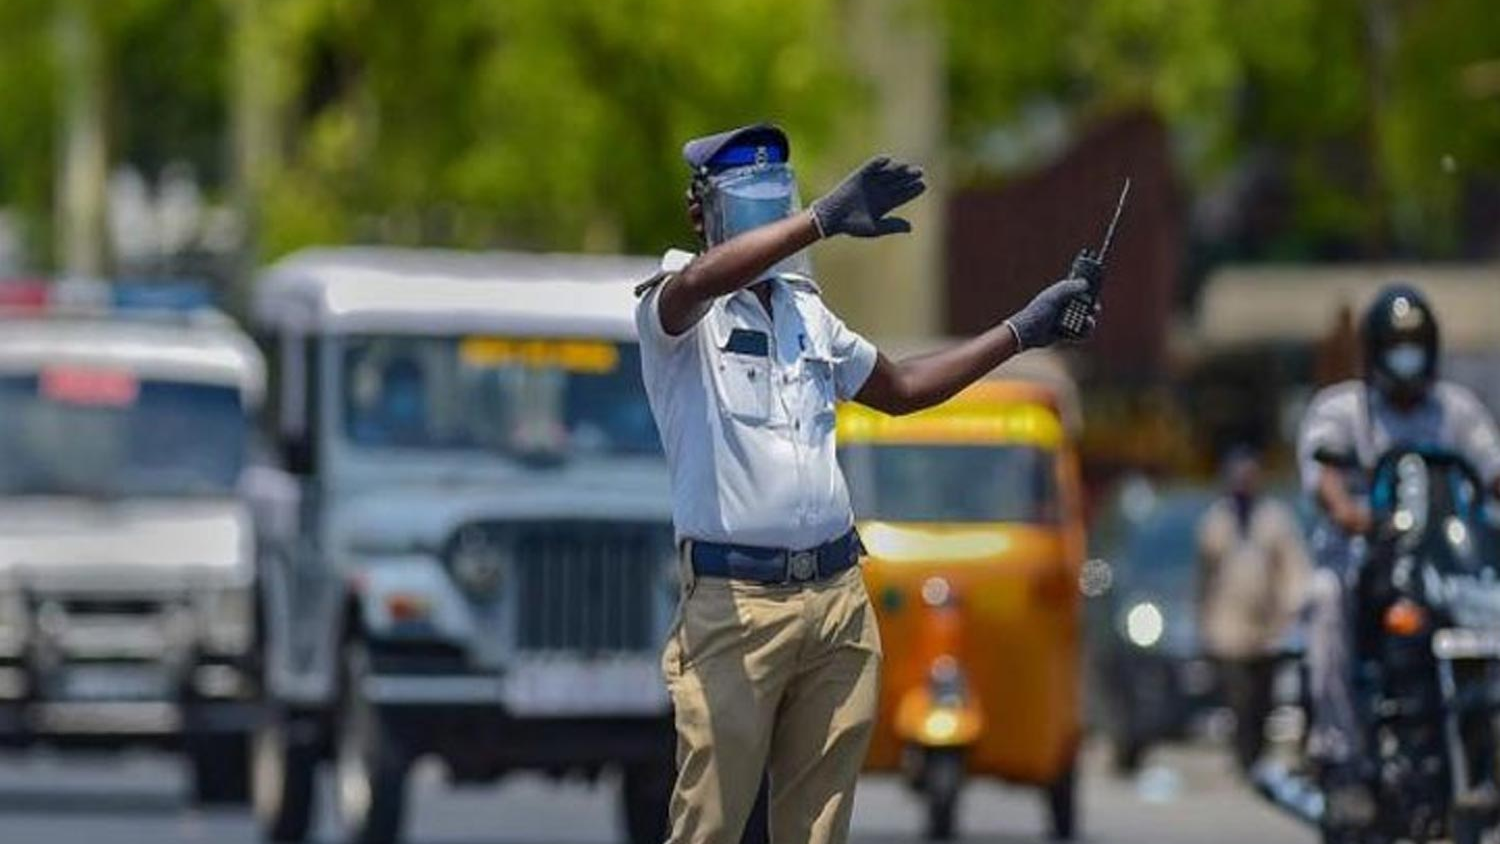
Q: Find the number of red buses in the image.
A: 0